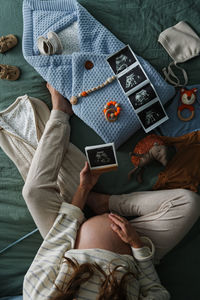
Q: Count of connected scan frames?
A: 4